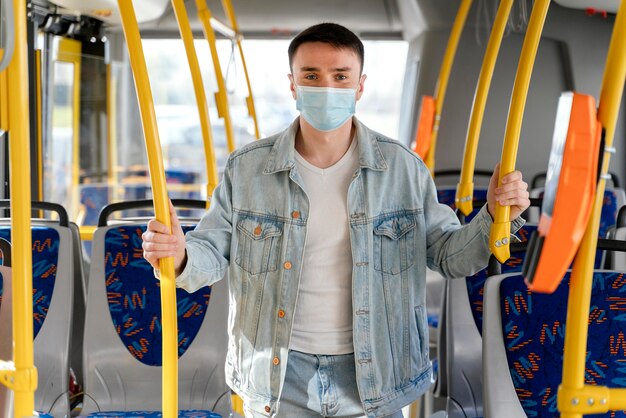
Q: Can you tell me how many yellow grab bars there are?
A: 9